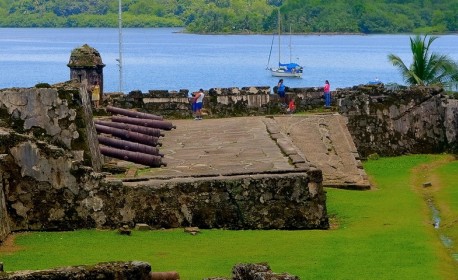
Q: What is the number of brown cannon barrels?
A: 6